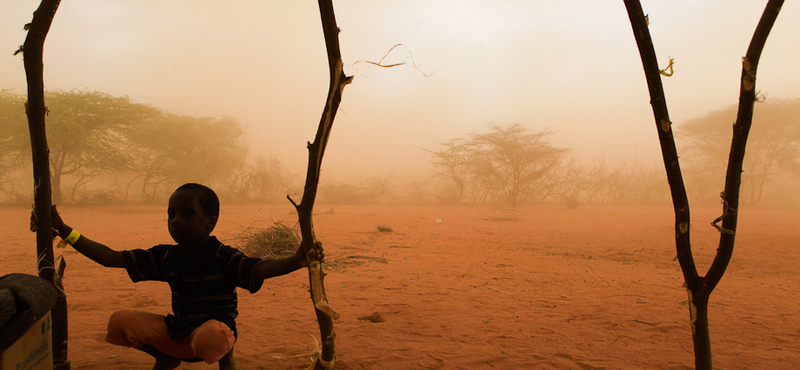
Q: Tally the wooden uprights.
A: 3